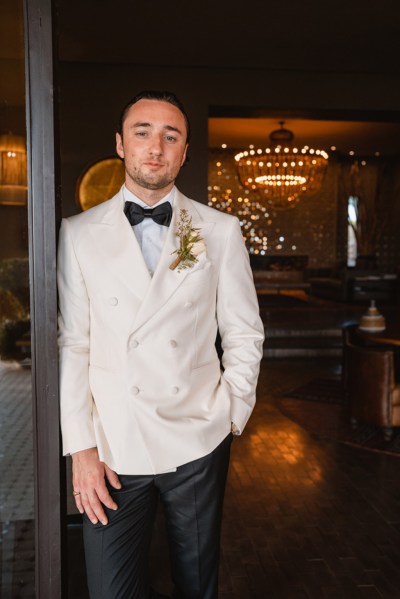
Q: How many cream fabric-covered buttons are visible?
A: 6